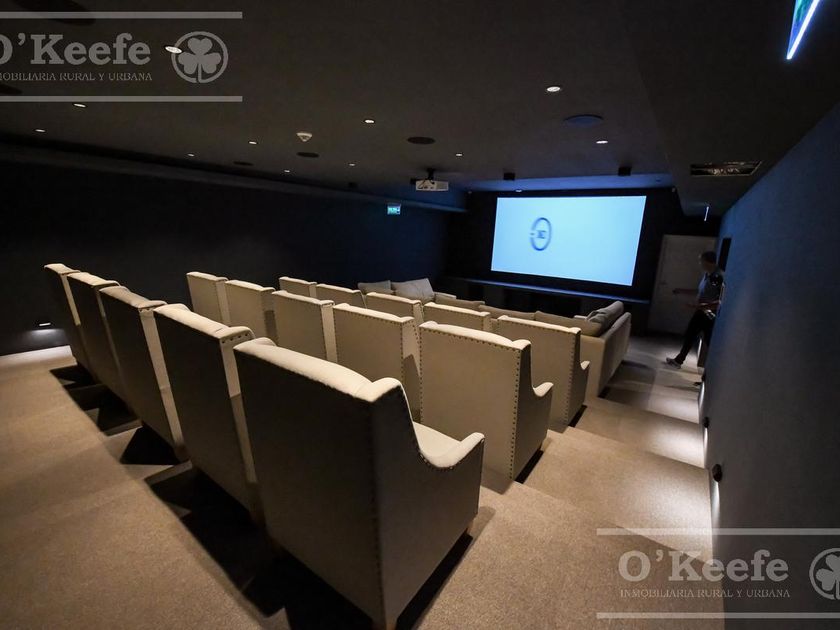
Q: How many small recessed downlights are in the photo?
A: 11